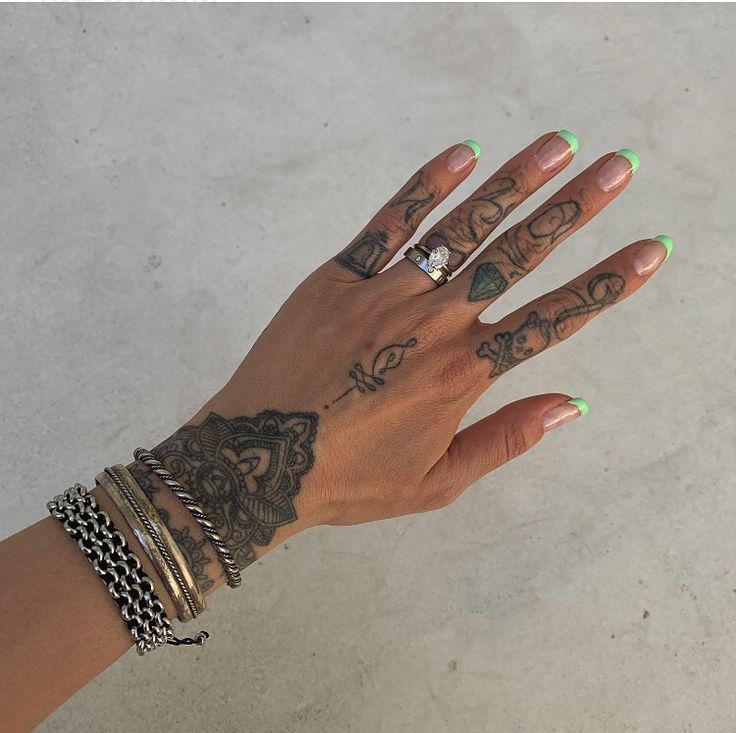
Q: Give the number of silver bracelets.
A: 3